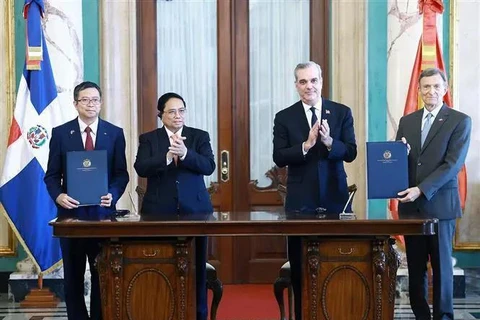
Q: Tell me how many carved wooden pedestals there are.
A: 2